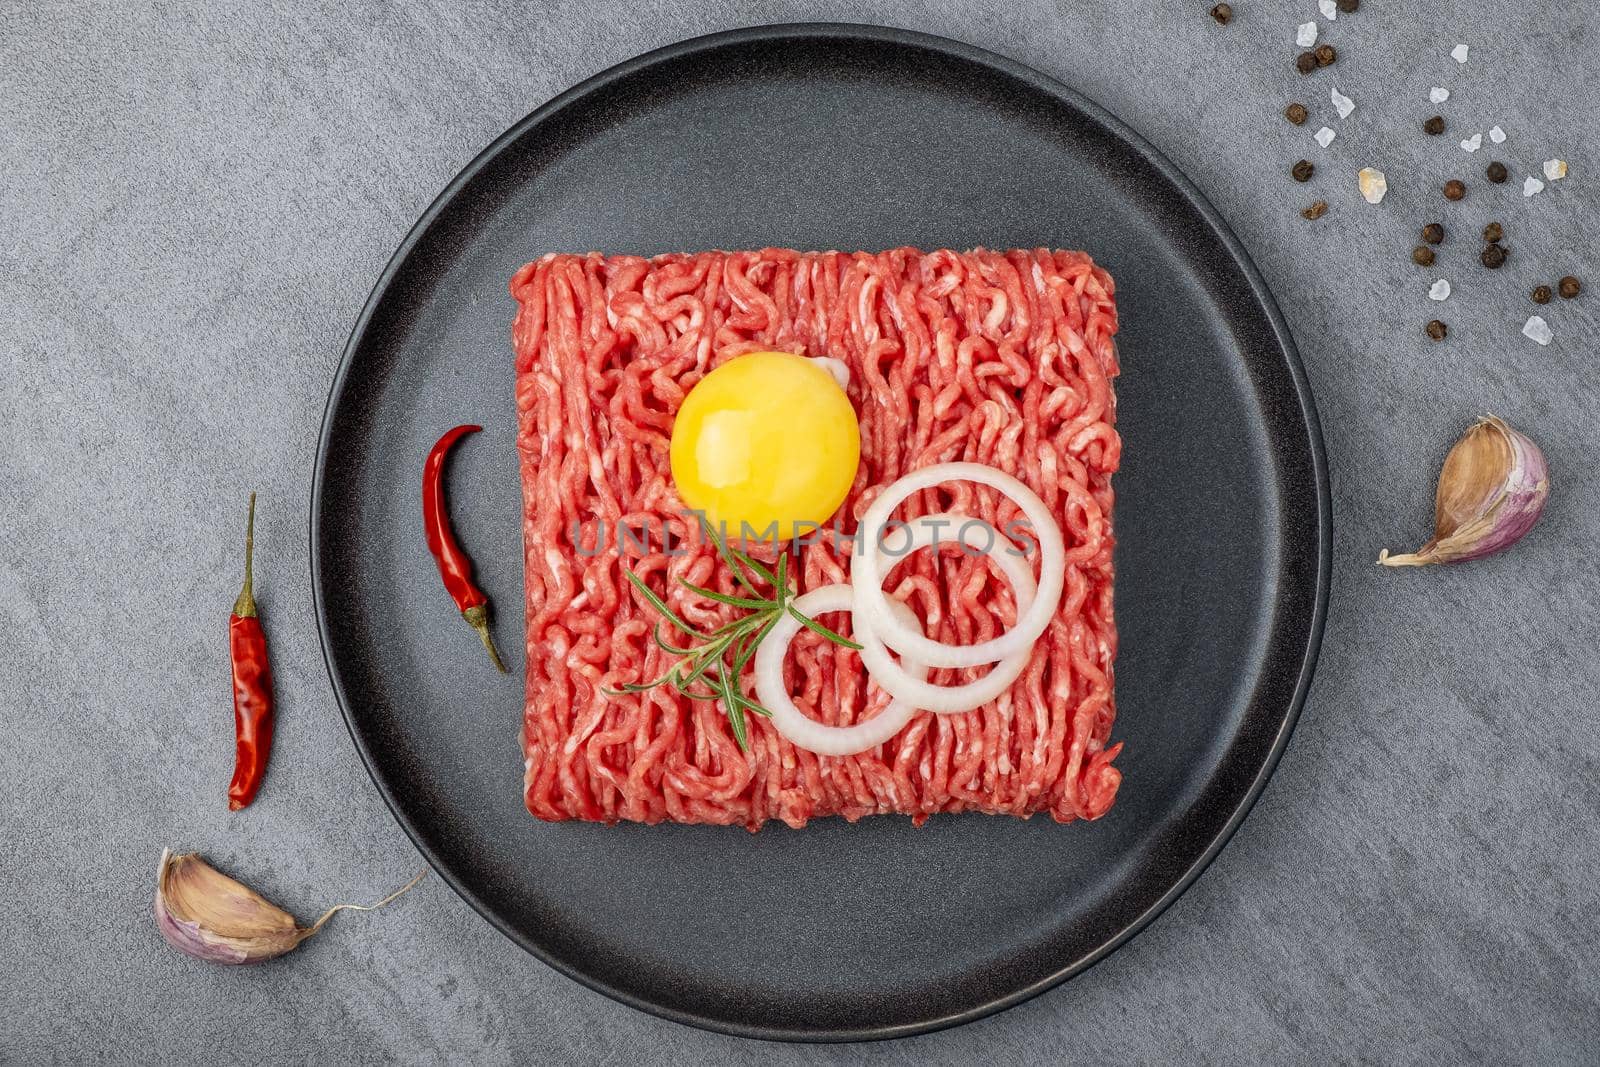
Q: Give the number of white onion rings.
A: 3